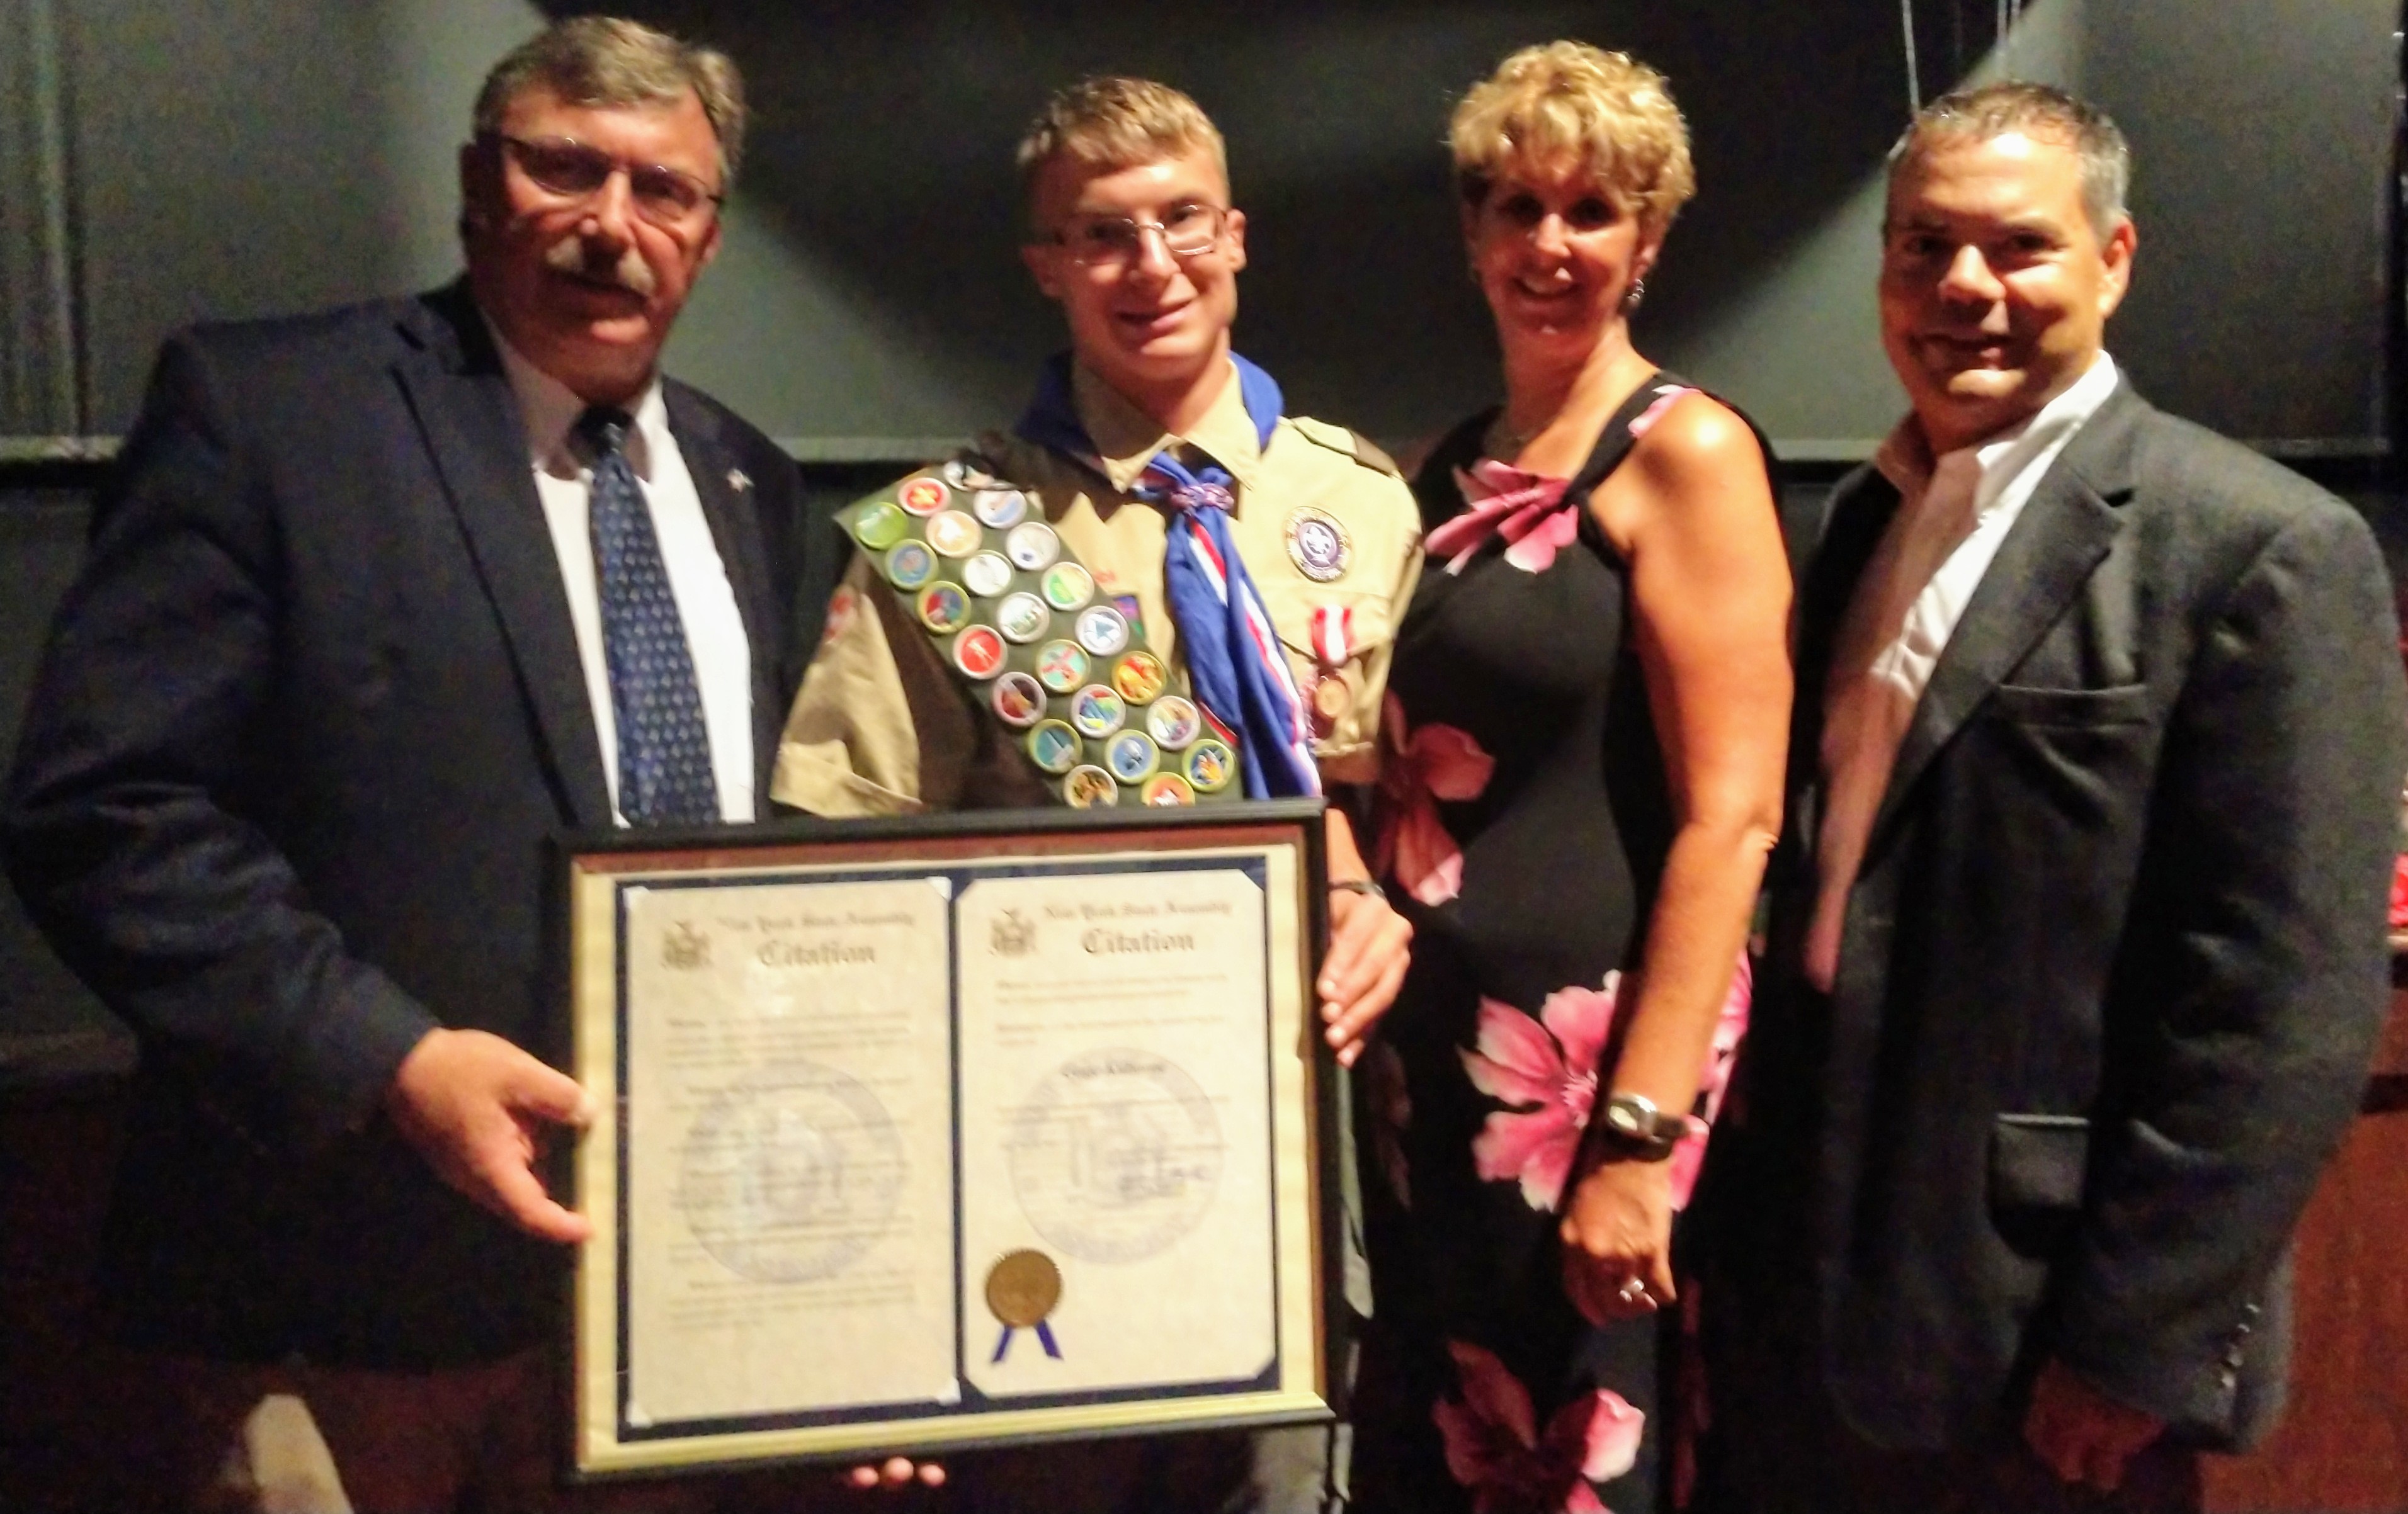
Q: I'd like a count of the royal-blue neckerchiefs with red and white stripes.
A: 1